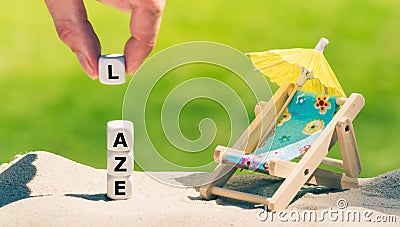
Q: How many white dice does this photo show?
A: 4